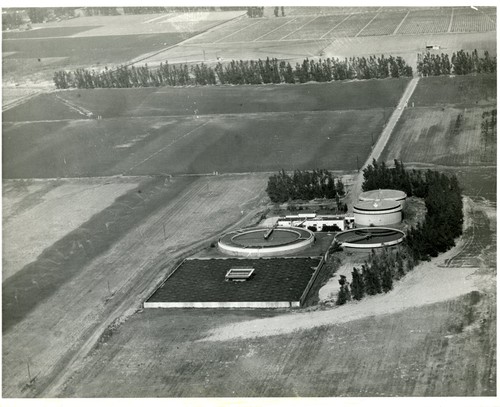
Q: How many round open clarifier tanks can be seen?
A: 2